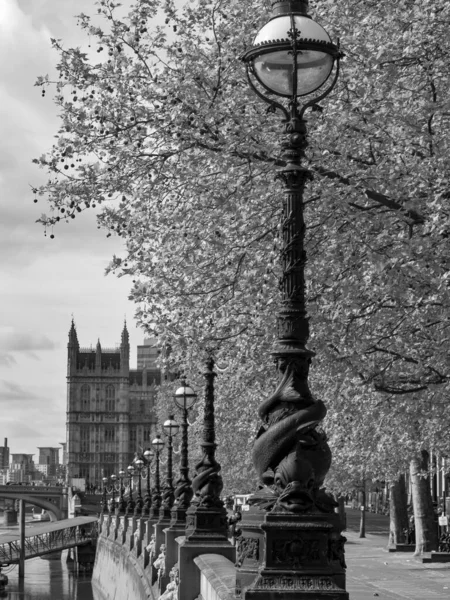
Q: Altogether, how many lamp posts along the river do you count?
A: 11